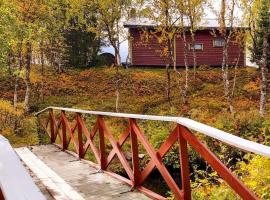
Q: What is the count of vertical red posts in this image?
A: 6